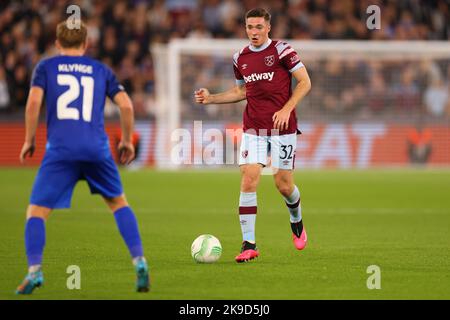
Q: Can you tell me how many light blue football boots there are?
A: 2